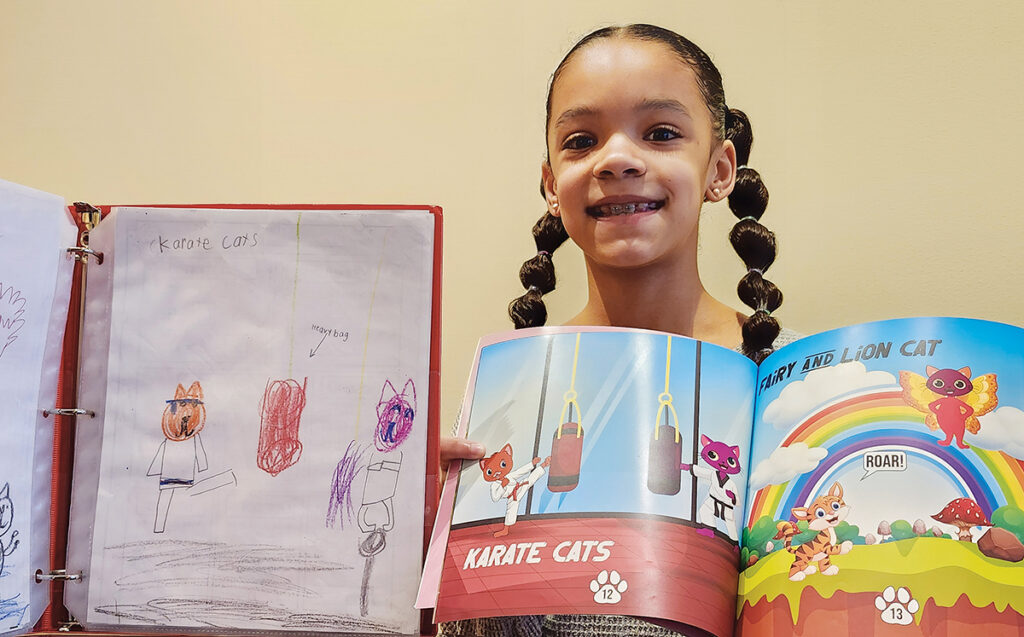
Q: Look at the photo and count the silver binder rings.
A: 3